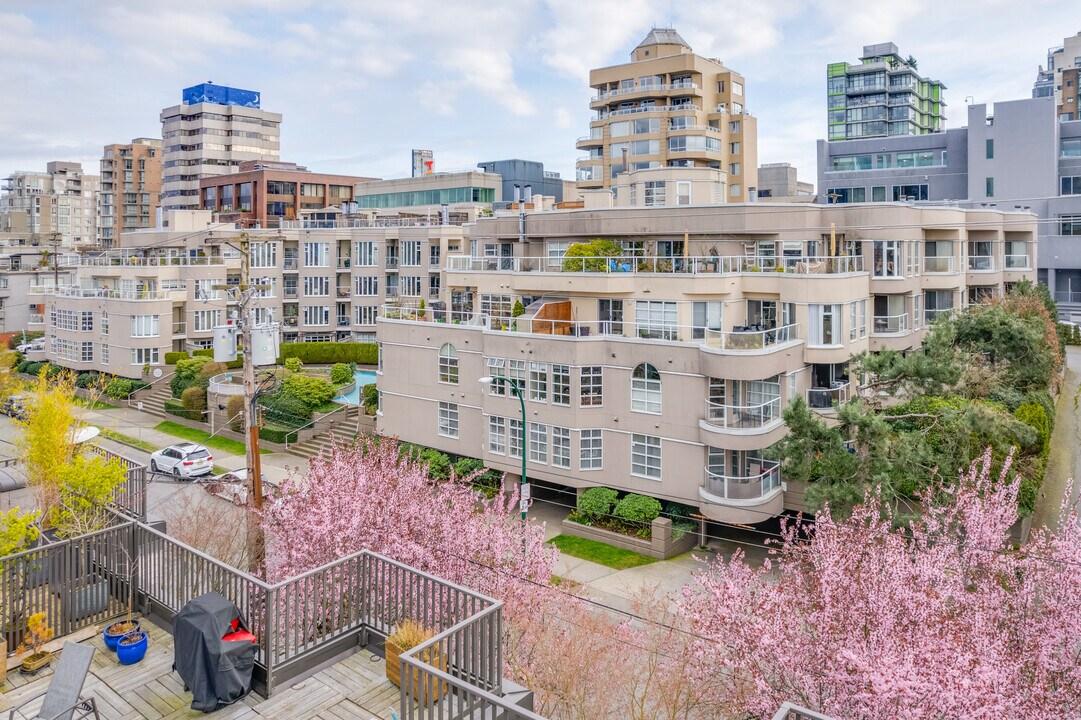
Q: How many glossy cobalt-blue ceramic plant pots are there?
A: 2